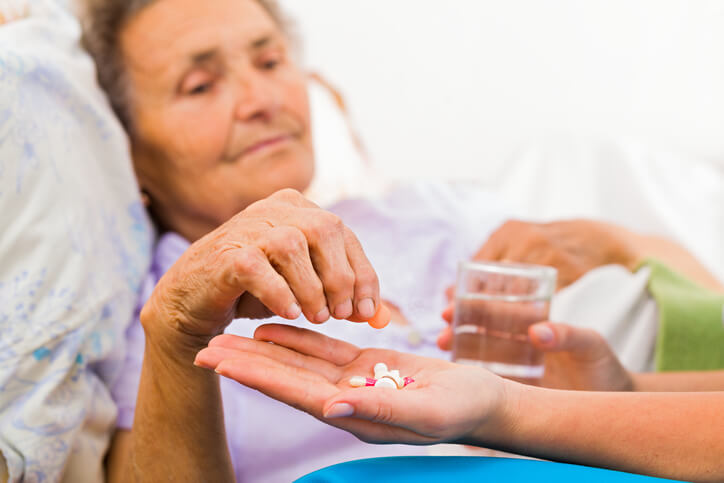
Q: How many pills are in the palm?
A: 5